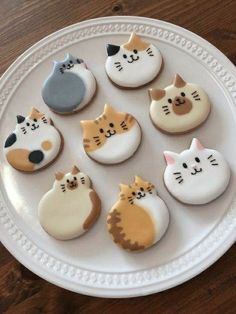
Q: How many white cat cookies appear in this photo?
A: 1